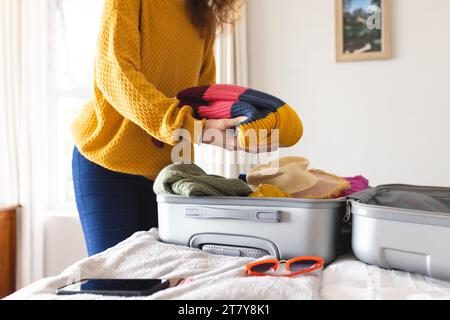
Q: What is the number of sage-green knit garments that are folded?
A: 1